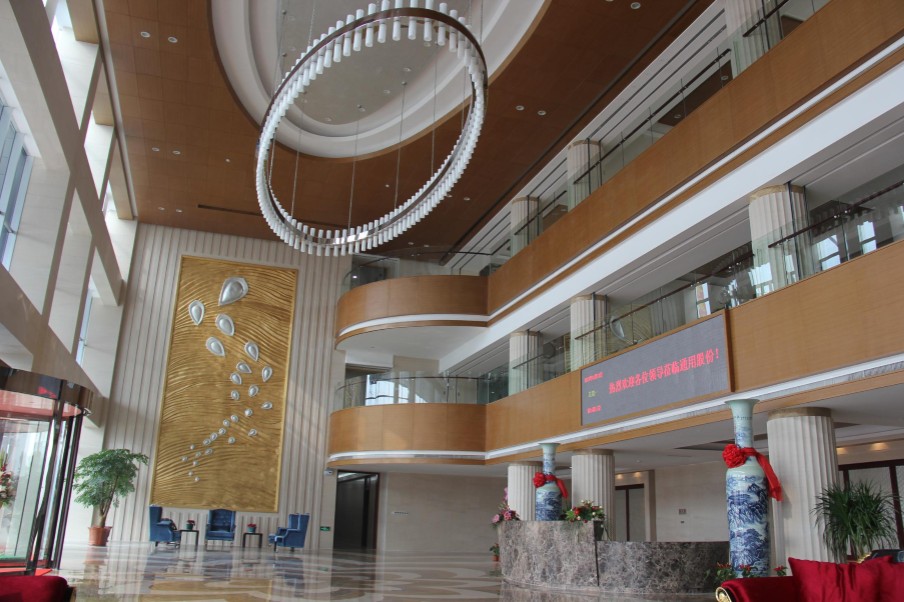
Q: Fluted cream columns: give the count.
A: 9